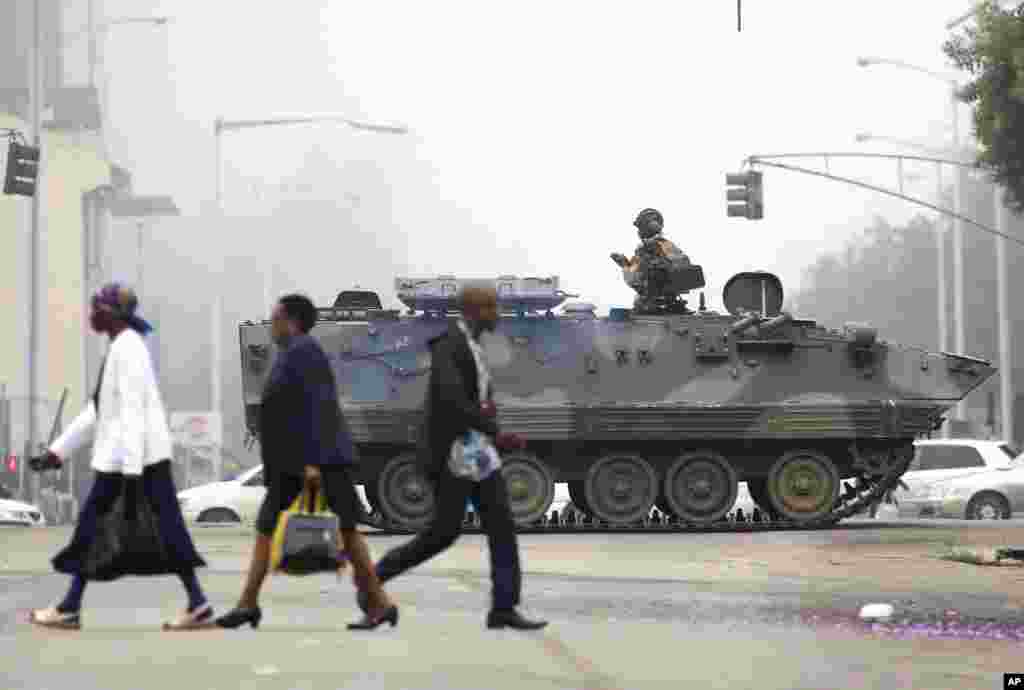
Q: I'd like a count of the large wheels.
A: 5